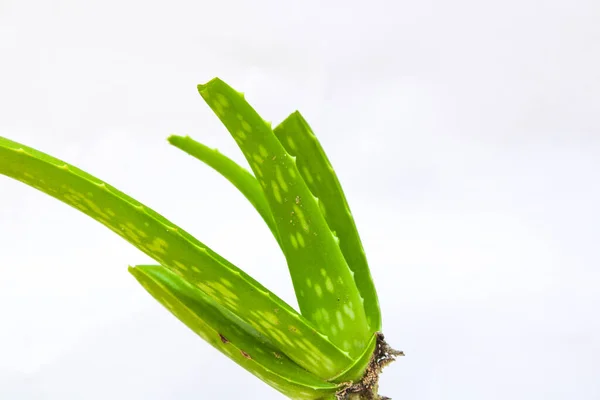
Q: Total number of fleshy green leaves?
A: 5